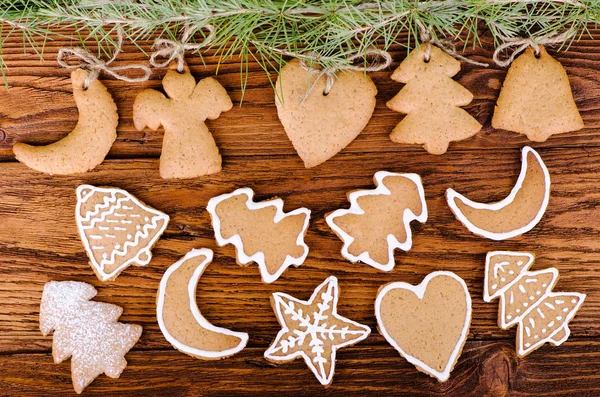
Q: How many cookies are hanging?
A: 5